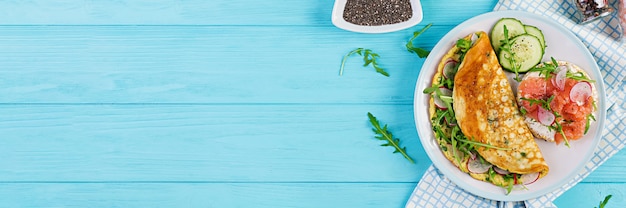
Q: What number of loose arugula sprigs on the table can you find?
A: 4